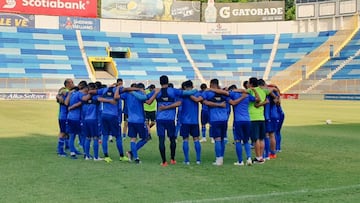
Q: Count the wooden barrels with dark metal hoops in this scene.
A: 0